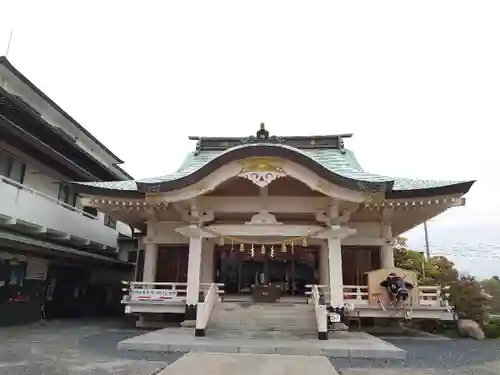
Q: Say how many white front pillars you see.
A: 2